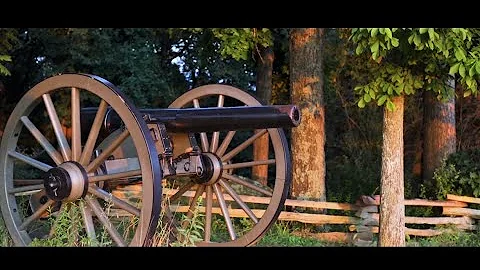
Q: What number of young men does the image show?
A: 0